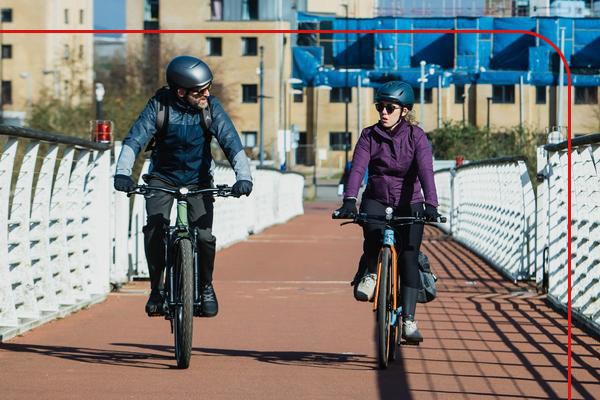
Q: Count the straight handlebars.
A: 2